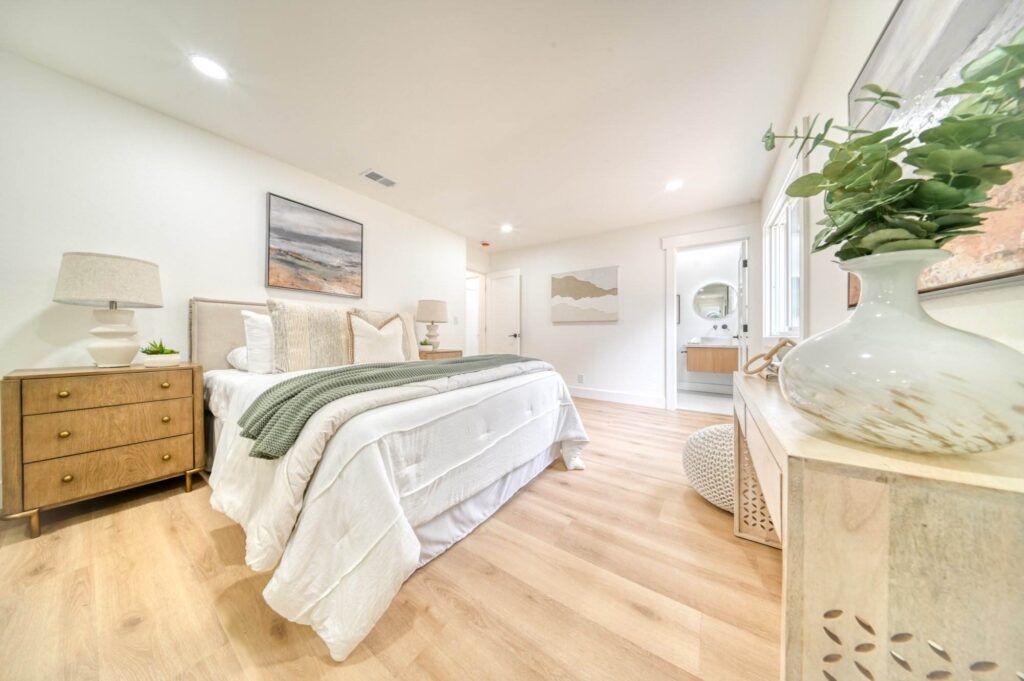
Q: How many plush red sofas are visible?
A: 0